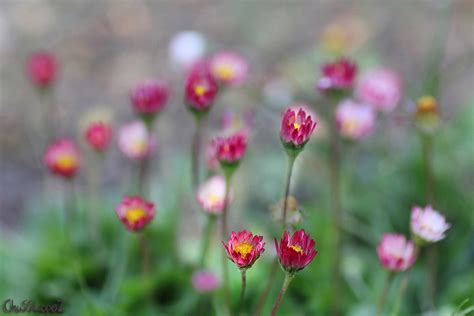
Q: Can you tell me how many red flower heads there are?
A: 11